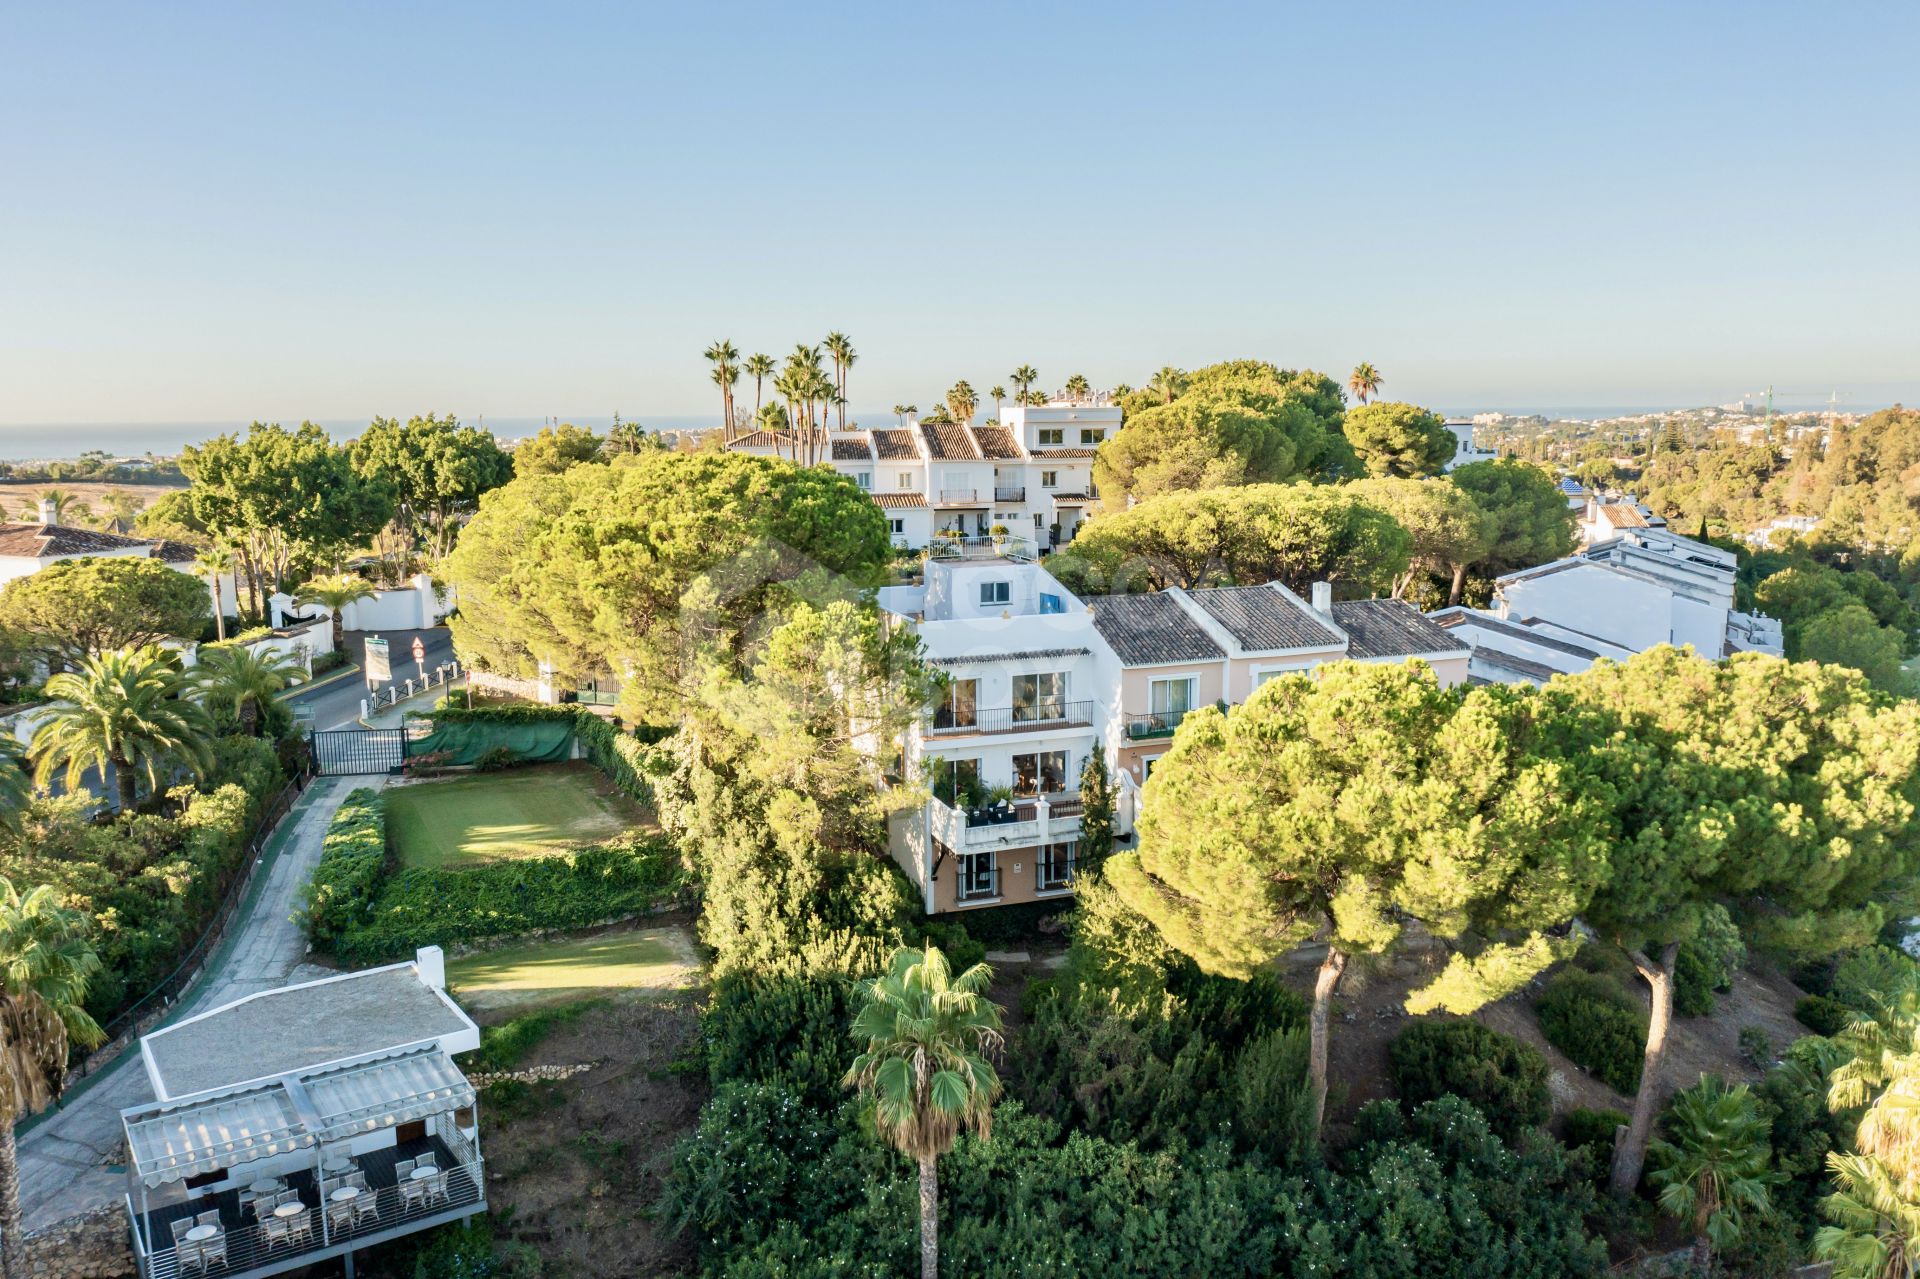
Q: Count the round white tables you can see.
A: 6